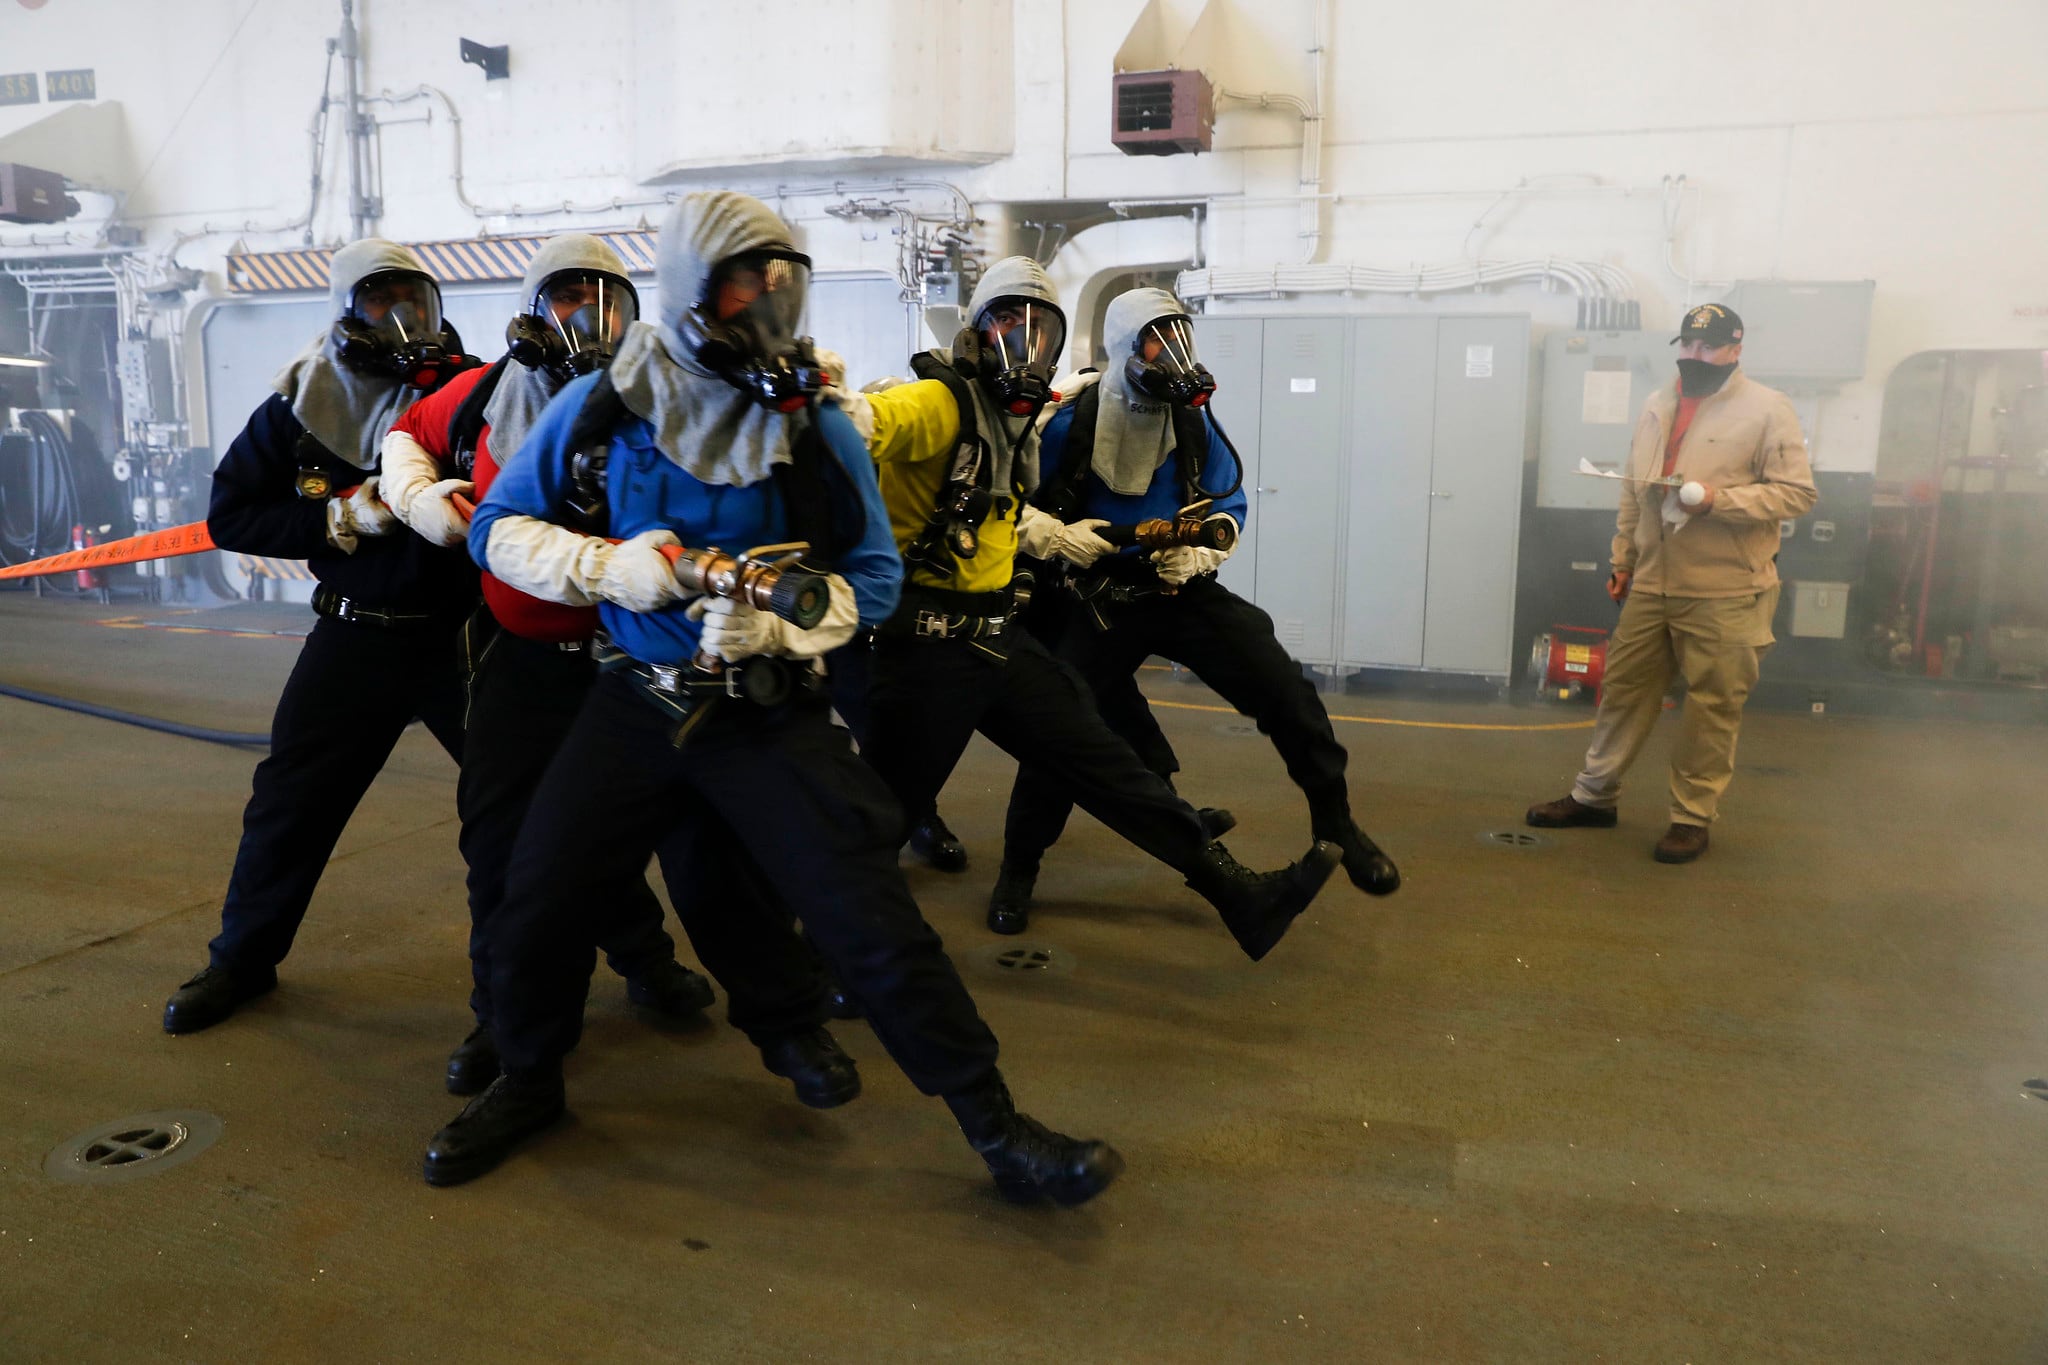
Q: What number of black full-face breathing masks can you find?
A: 5